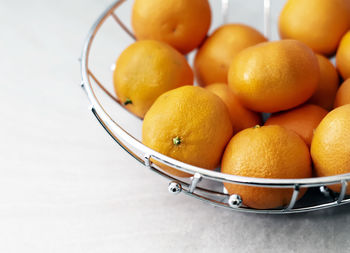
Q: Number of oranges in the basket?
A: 13